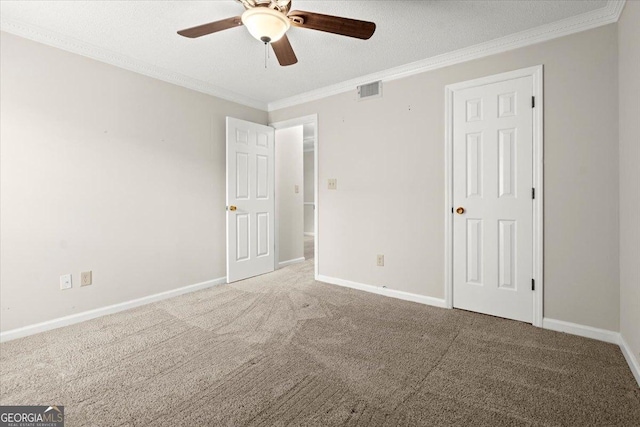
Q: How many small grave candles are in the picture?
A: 0